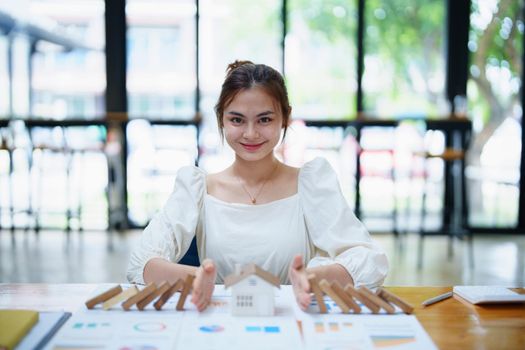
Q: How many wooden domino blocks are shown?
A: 12